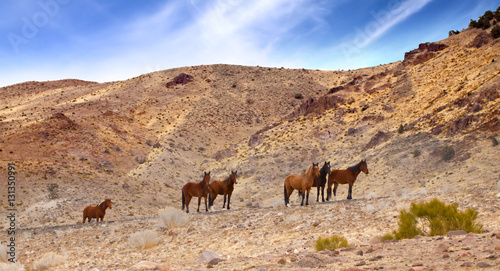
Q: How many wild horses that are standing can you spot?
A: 6